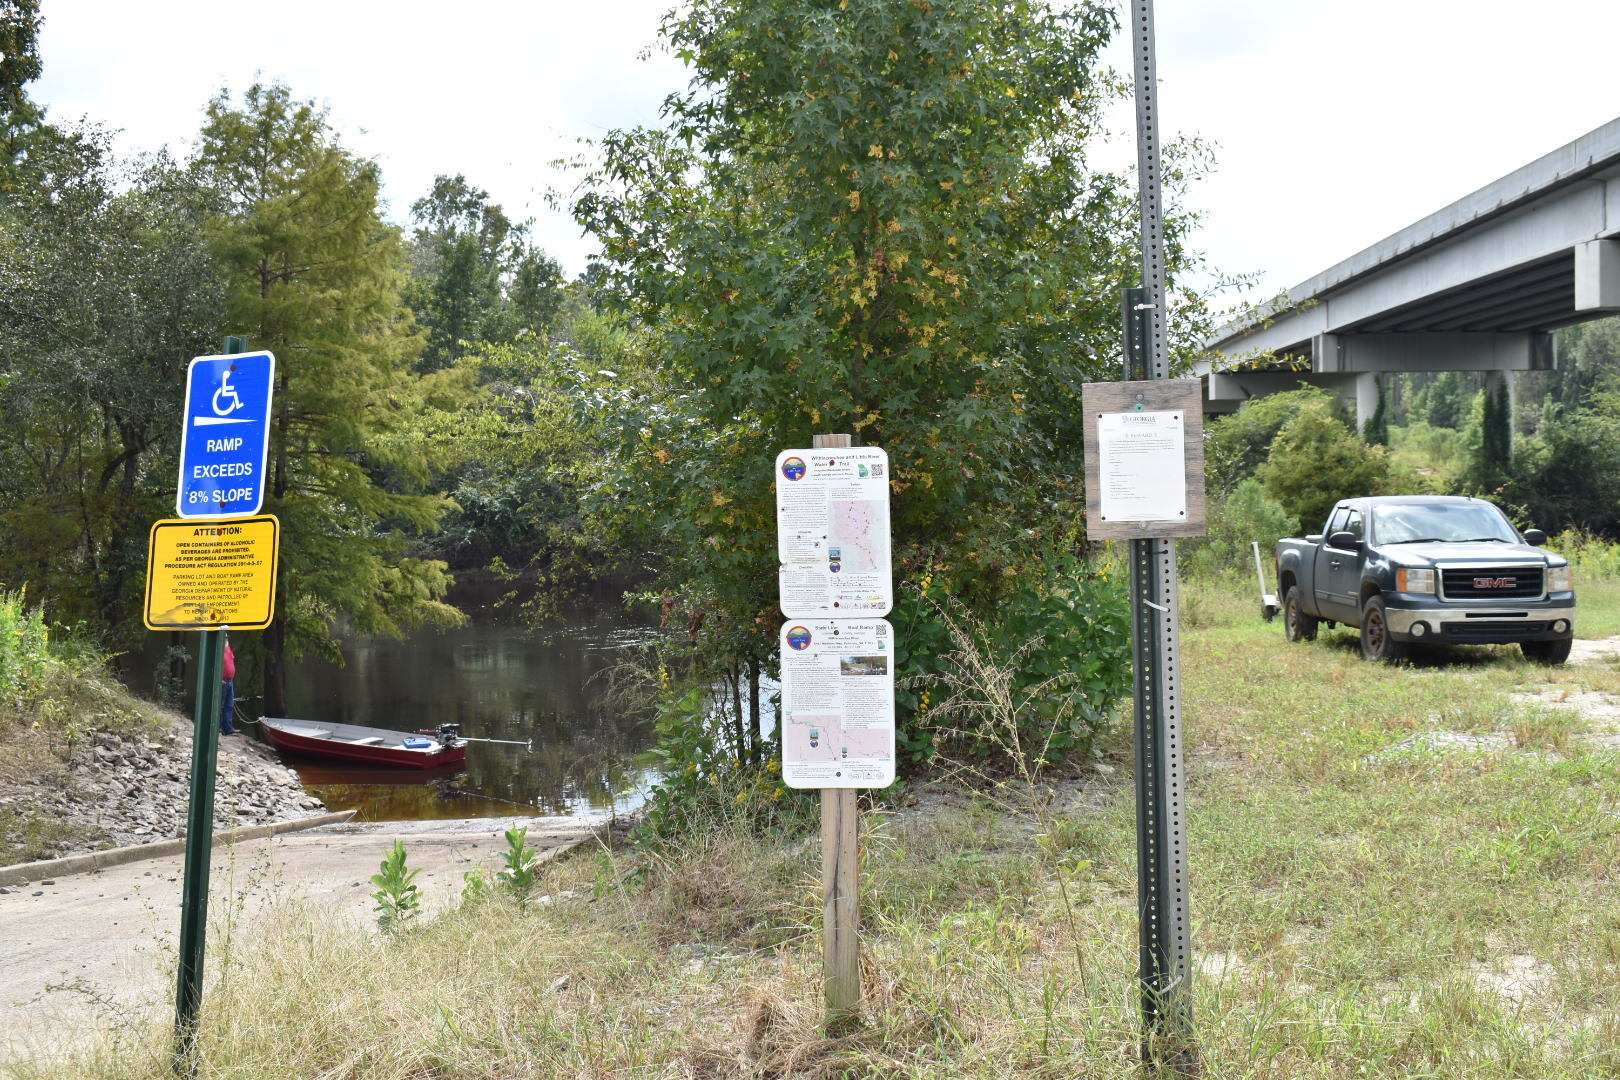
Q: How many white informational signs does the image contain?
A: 3